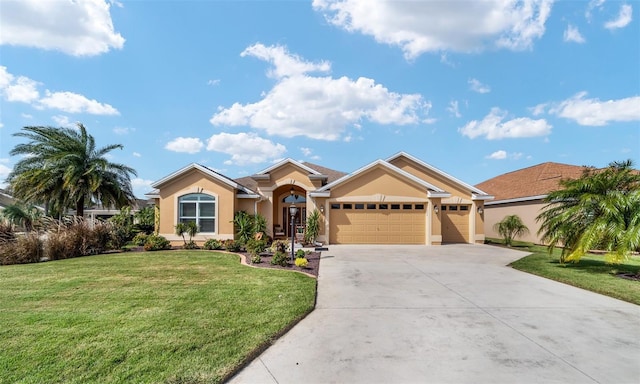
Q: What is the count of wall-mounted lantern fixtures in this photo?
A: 3